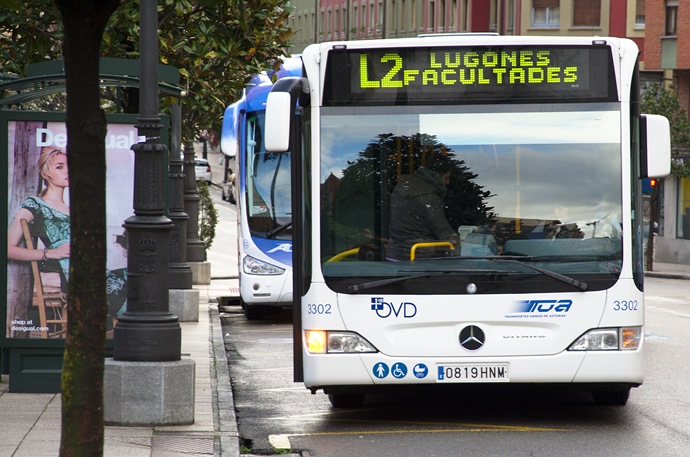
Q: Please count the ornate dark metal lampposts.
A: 3